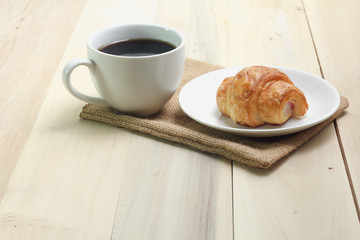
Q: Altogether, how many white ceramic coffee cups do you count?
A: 1